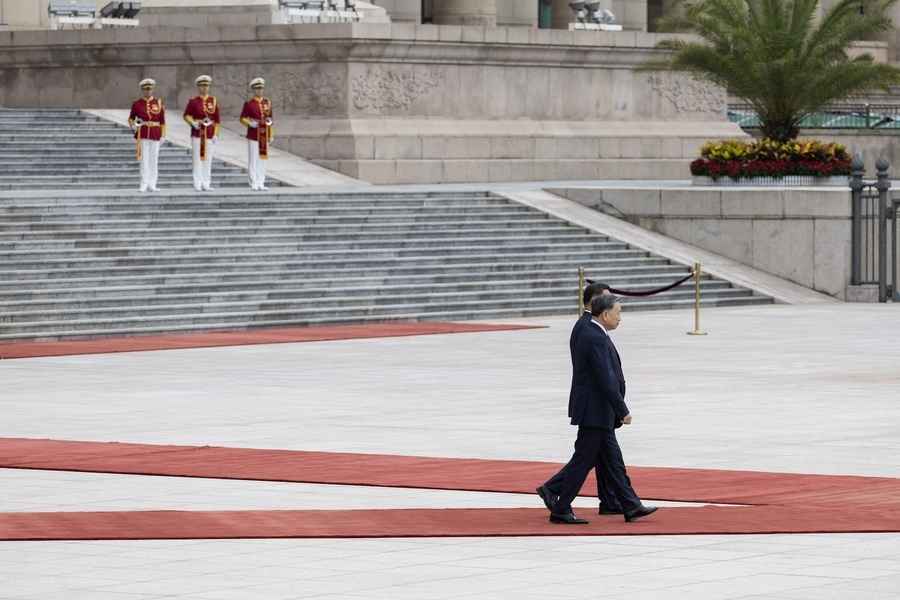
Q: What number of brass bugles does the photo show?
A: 3